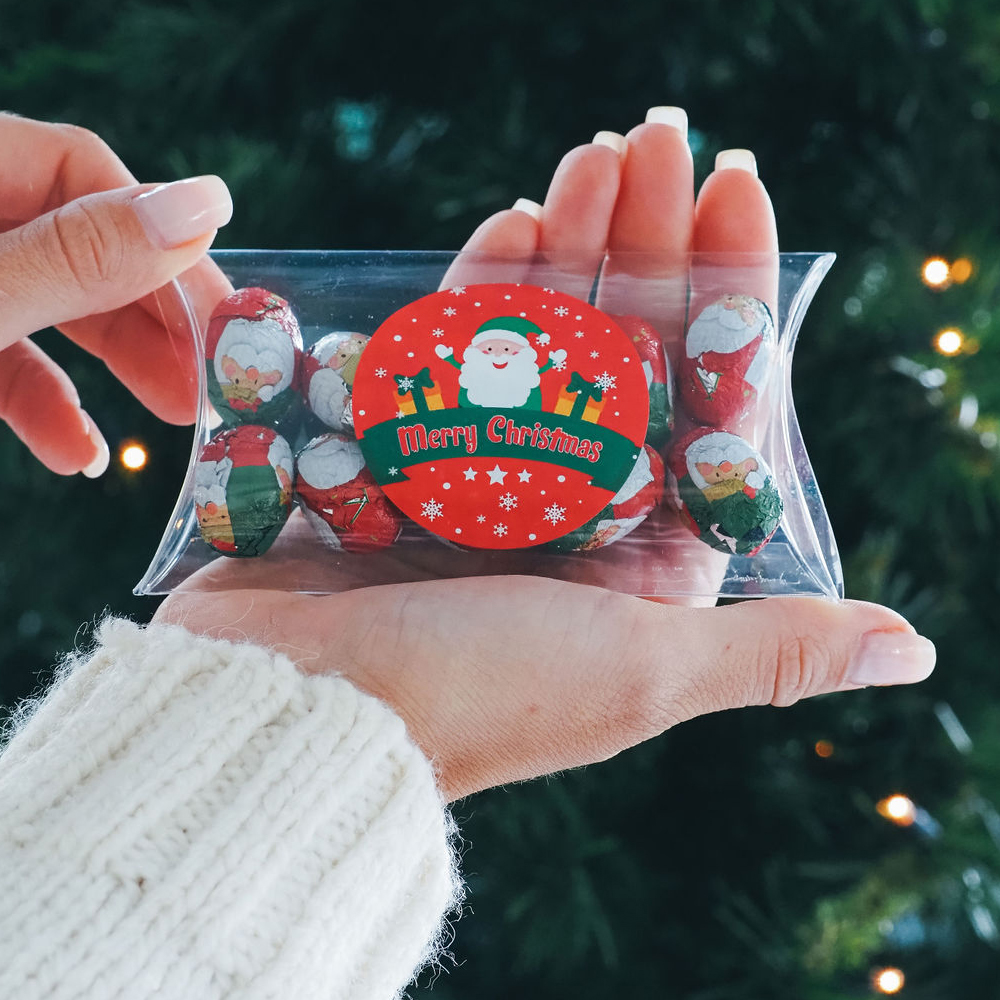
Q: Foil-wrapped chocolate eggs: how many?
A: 8